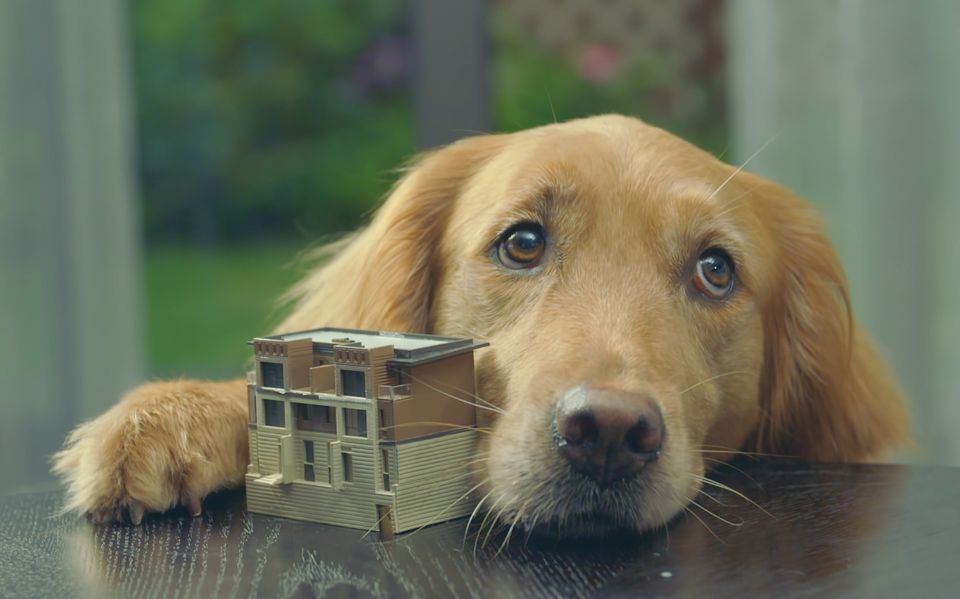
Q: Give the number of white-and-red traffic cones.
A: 0